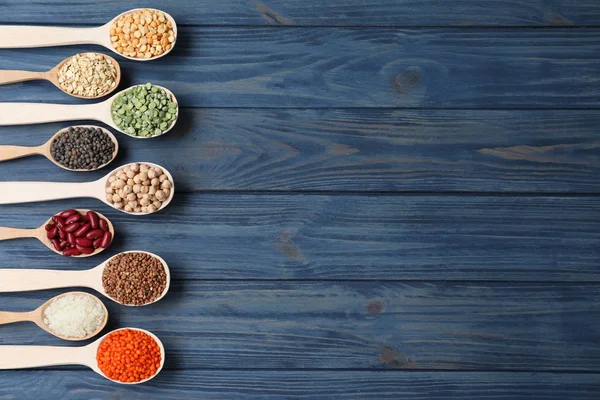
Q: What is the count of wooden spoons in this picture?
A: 9